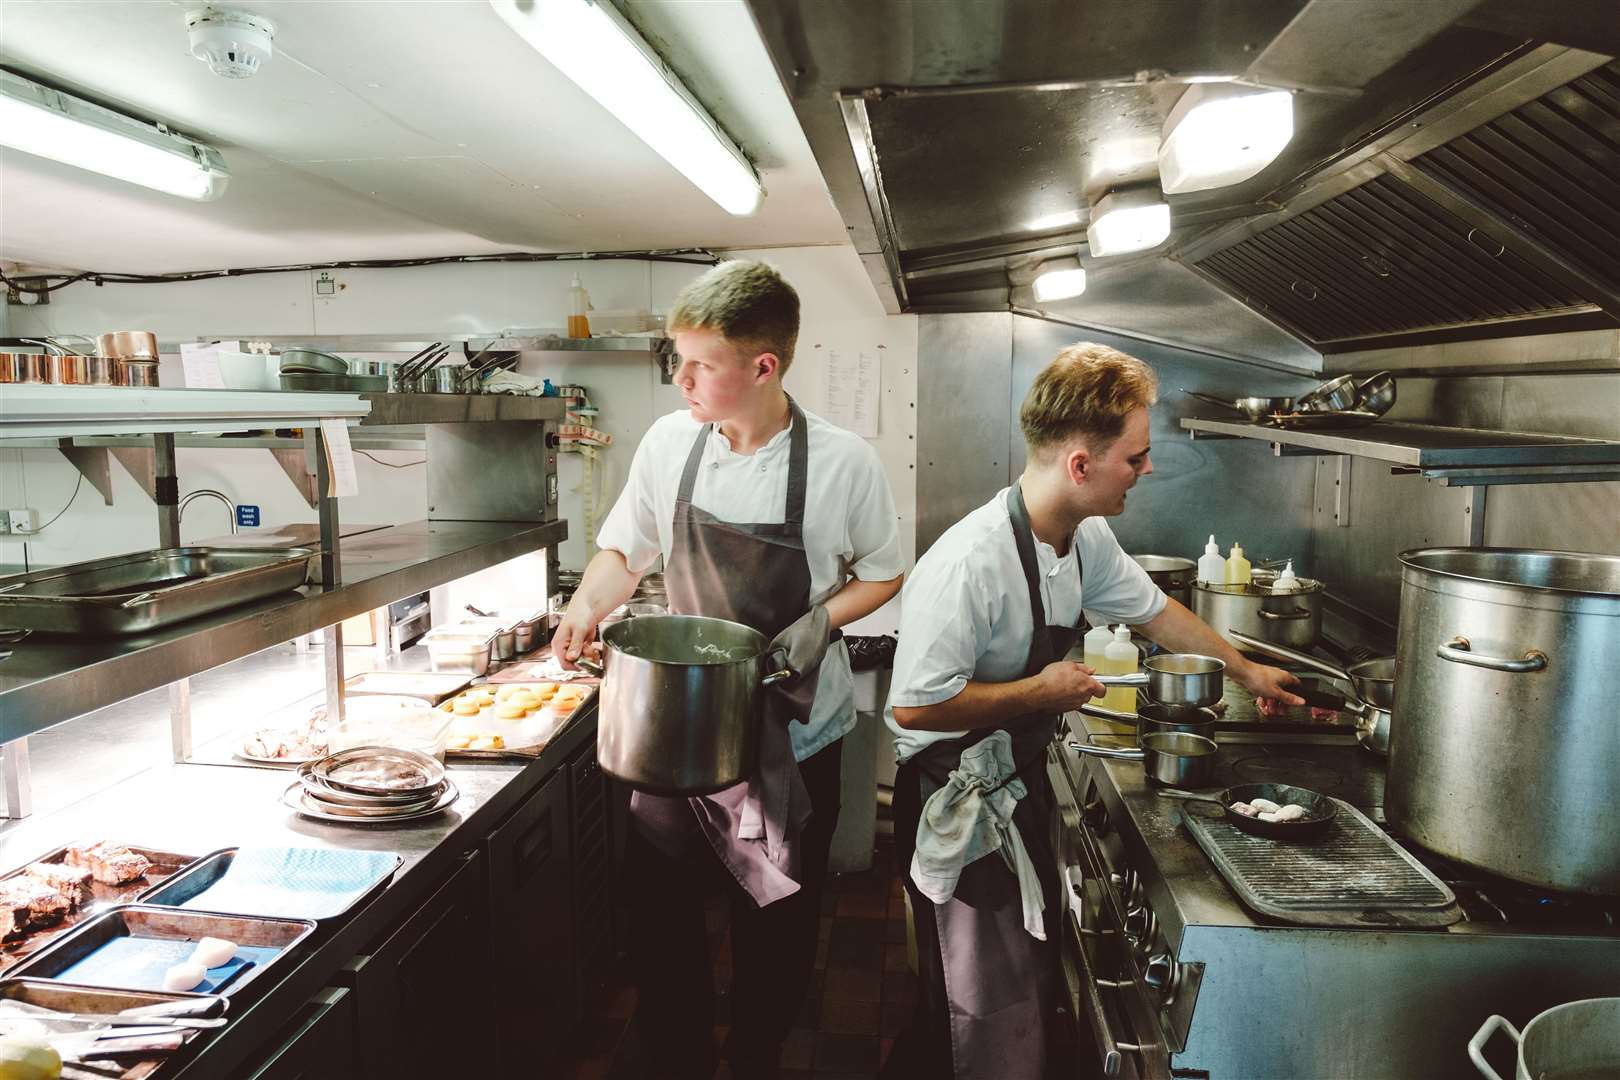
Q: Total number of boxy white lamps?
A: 3